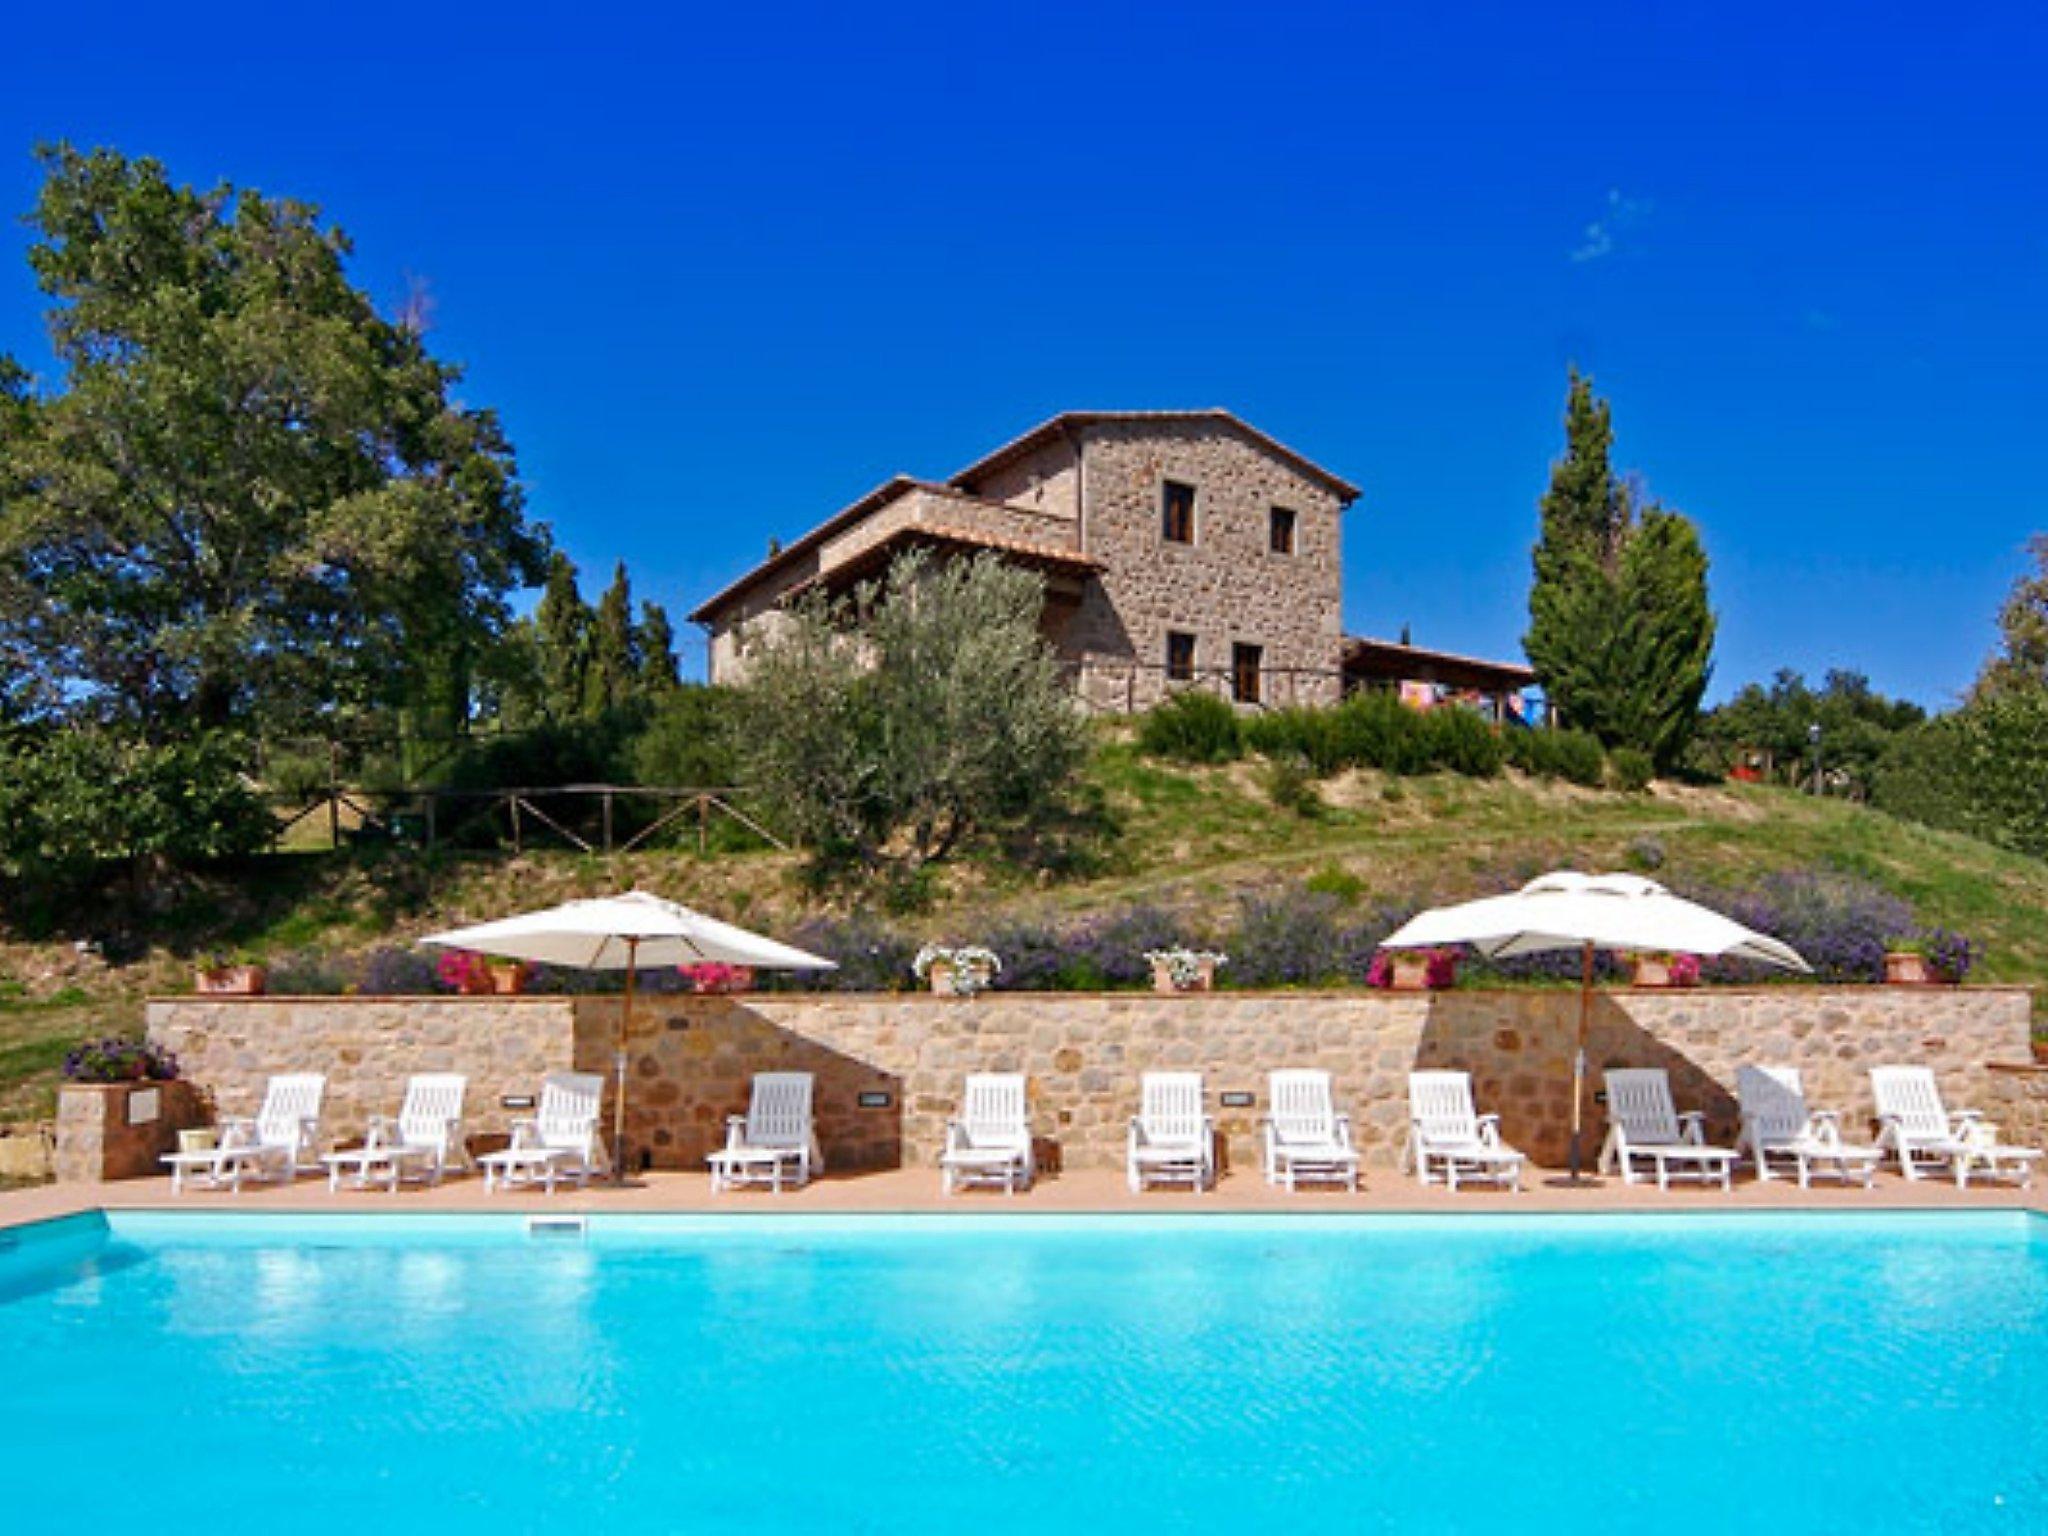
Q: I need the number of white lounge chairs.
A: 11